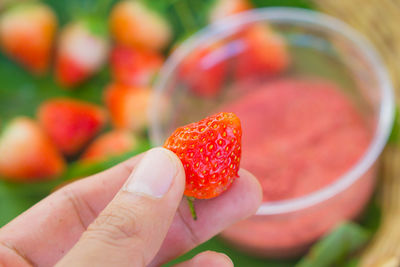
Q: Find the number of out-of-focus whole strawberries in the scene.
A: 11